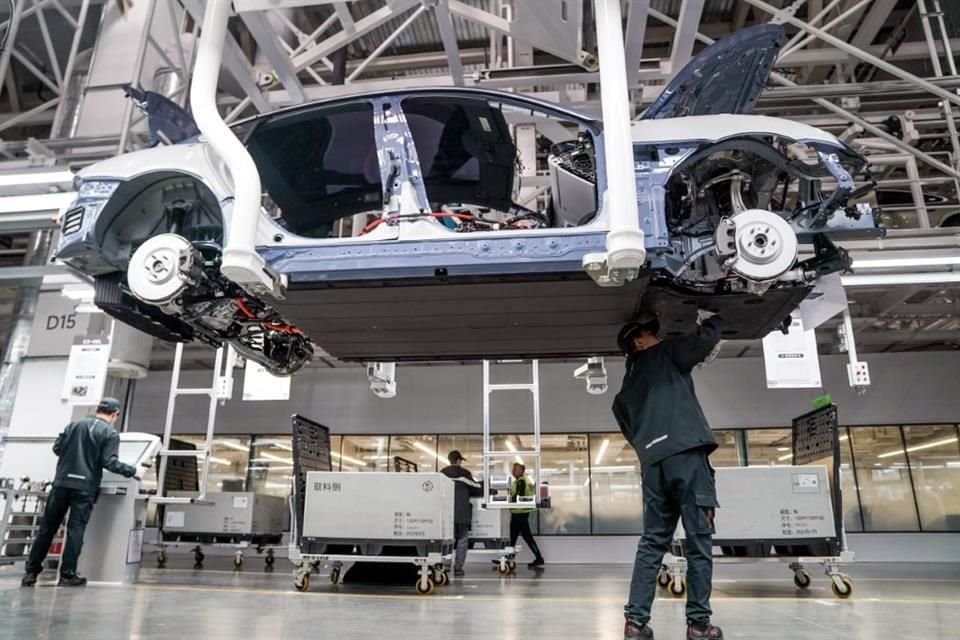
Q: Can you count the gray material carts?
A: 4